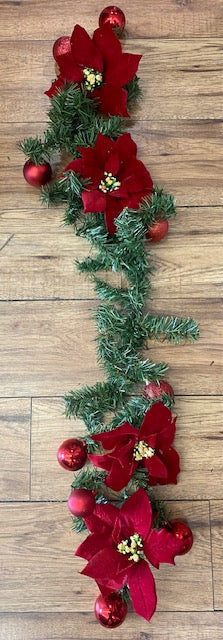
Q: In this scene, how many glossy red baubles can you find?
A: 4